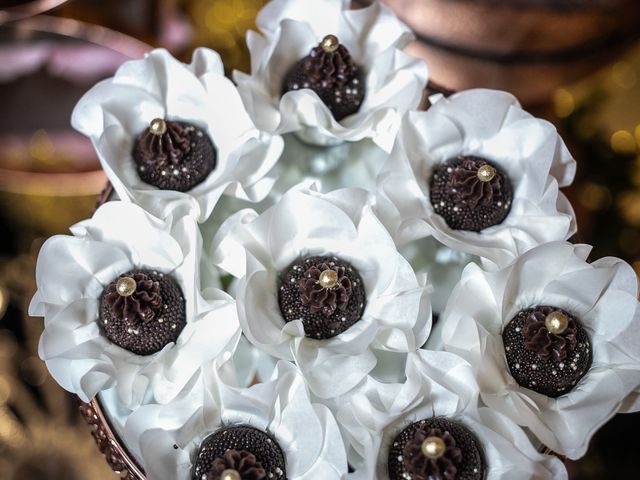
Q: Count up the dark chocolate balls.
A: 8